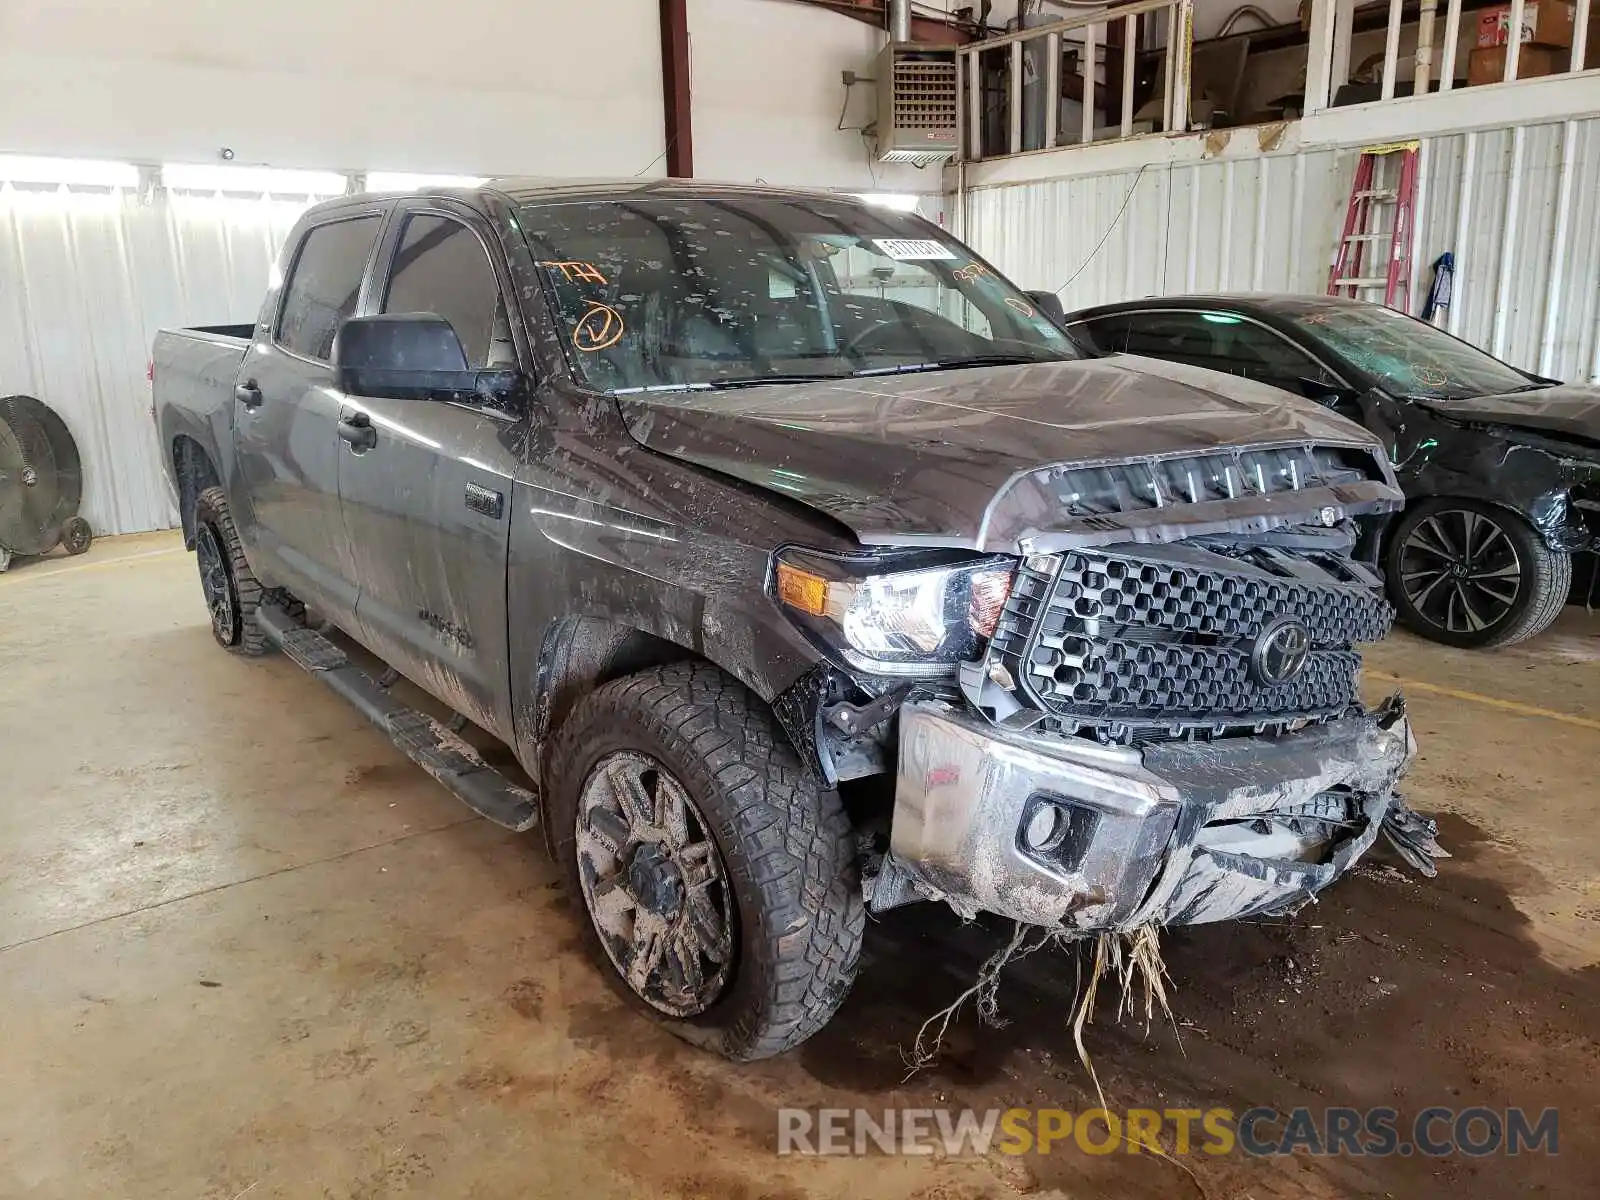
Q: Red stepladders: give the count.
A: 1